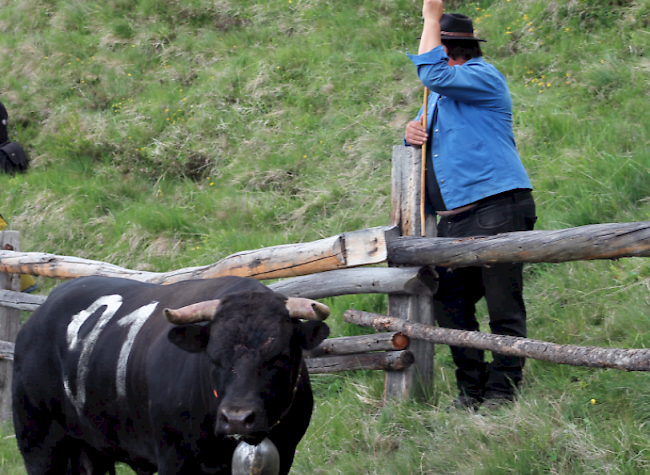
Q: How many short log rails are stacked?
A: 2